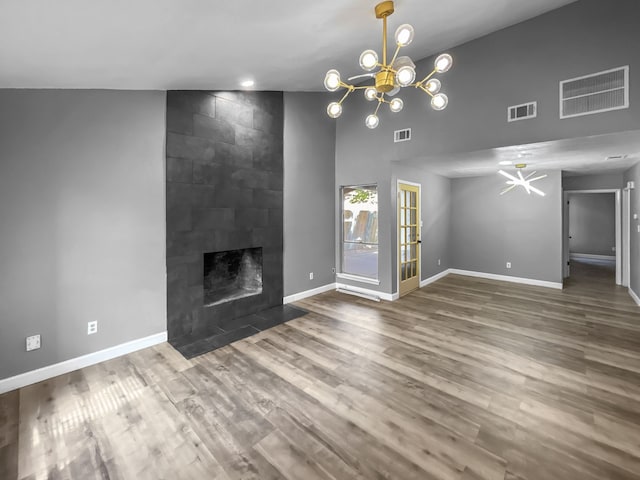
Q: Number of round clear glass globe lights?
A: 12